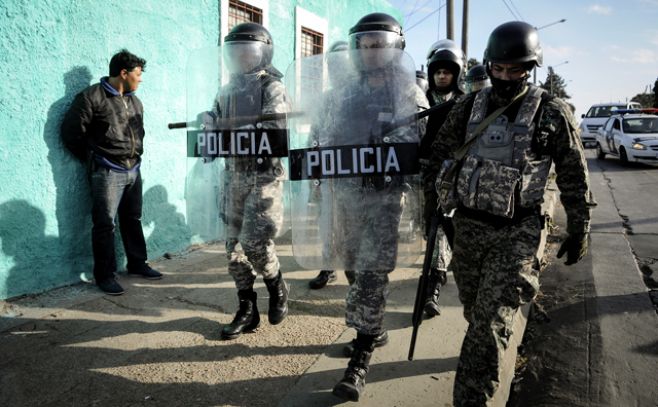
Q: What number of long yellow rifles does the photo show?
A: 0